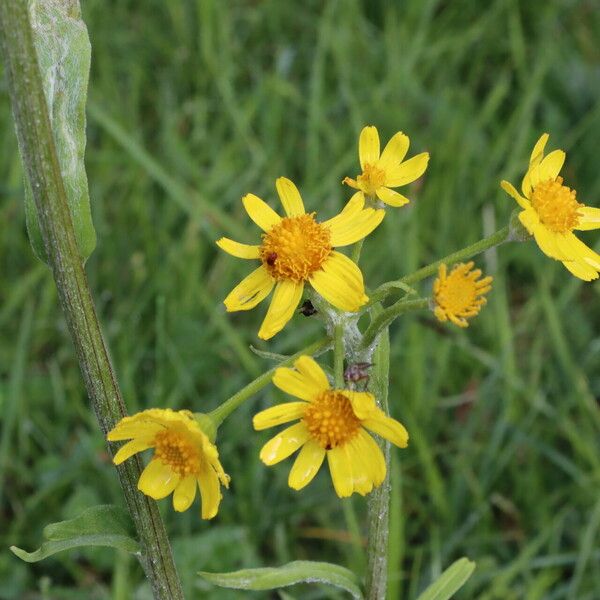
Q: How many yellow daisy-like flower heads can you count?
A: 6